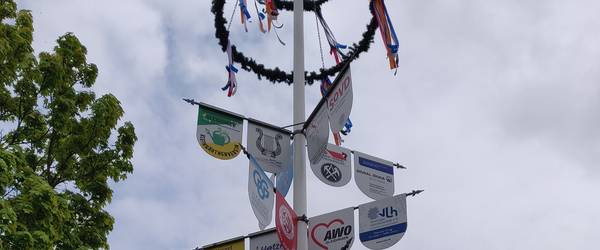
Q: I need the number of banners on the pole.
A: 13